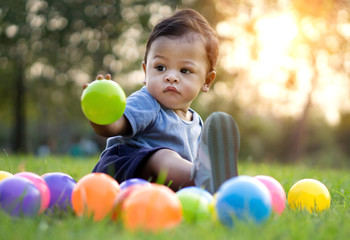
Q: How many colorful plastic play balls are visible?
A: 15